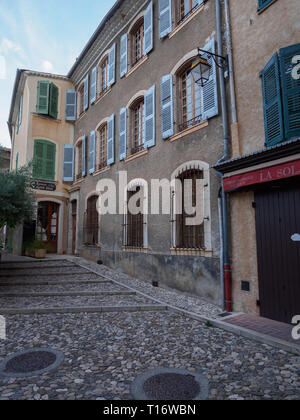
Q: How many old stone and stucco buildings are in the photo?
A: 3